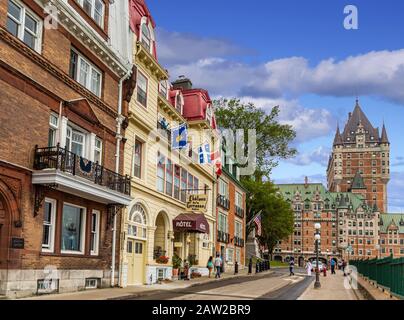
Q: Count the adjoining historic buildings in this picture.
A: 3